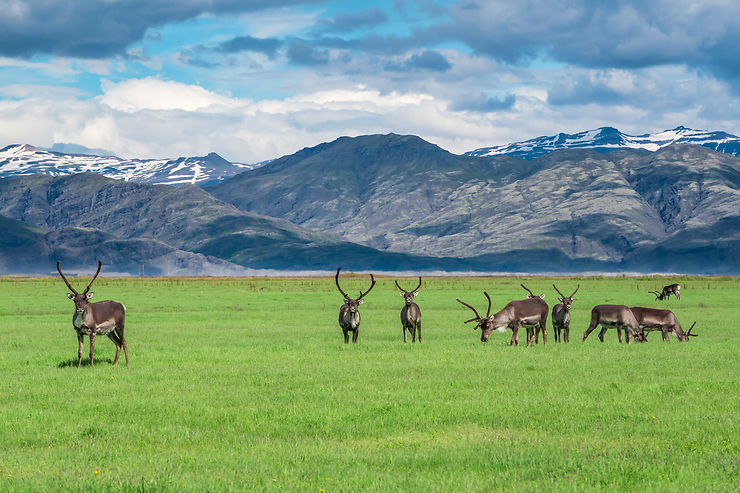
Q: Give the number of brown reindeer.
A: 9